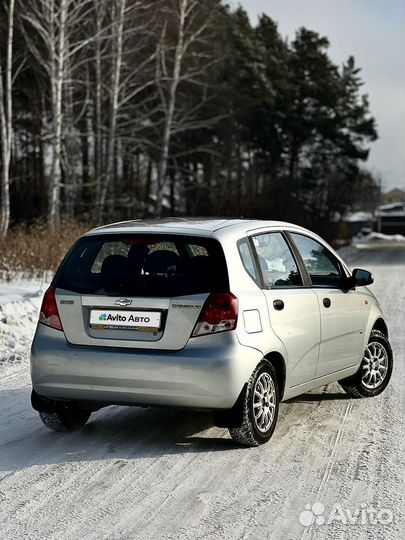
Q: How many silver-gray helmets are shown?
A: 0